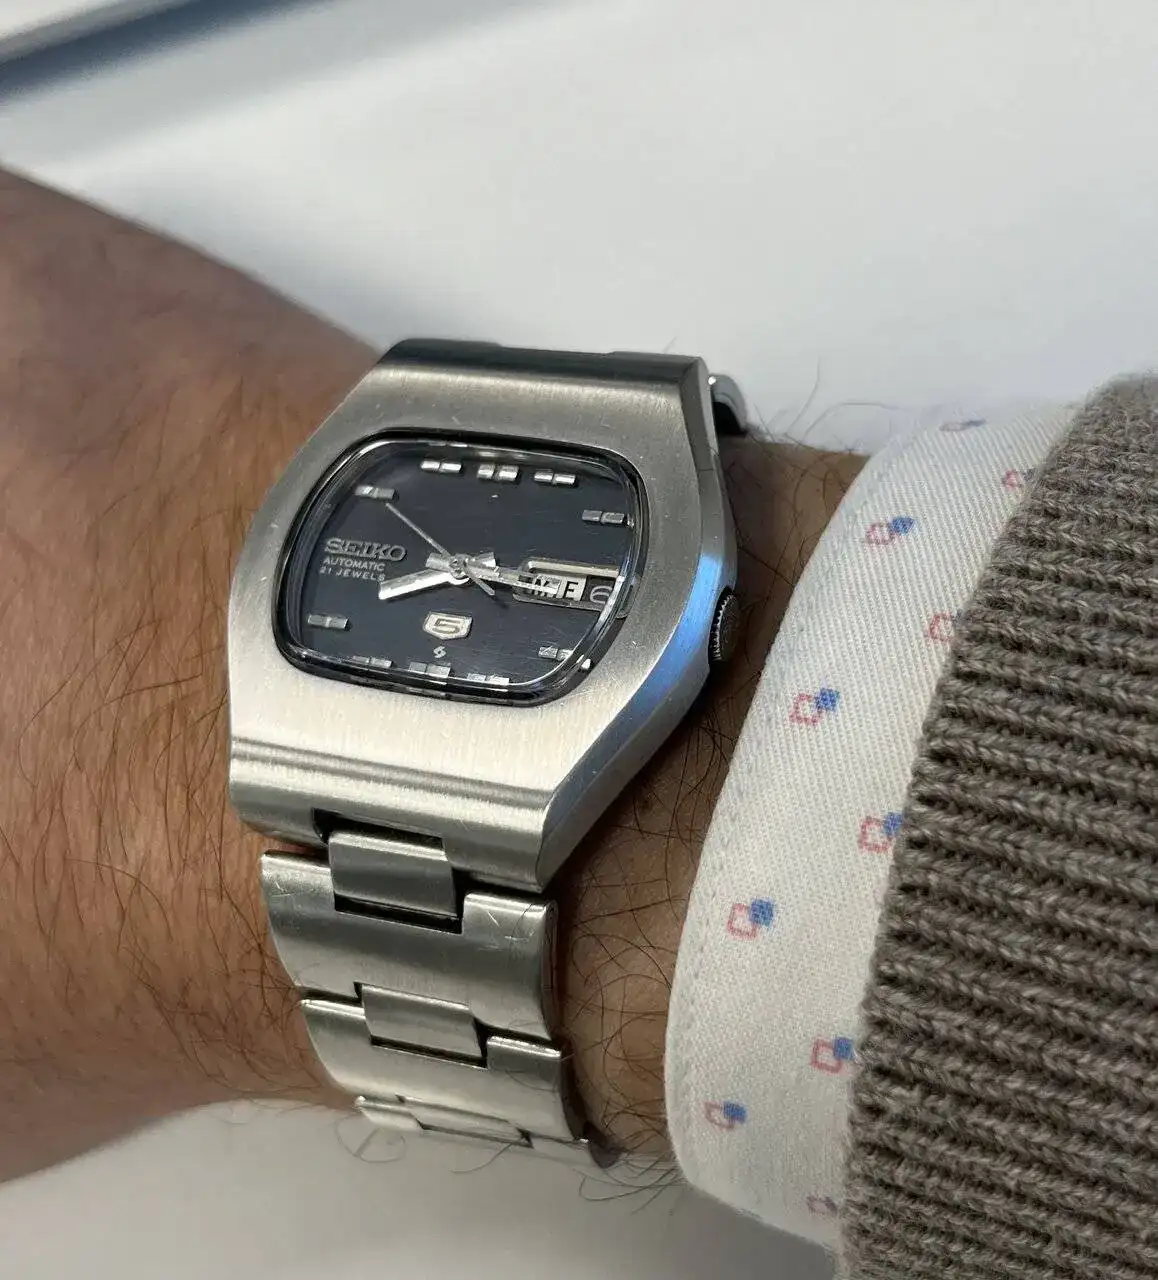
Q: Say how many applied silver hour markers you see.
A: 10